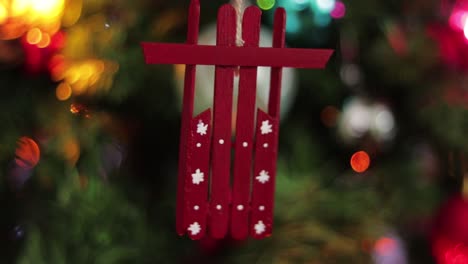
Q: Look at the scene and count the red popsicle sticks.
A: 7